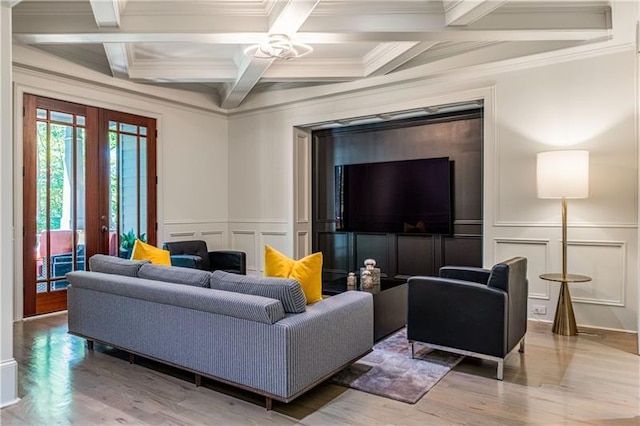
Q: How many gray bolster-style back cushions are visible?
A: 3